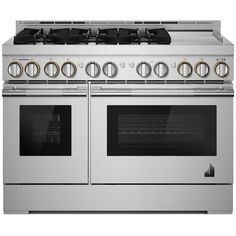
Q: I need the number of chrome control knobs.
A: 11